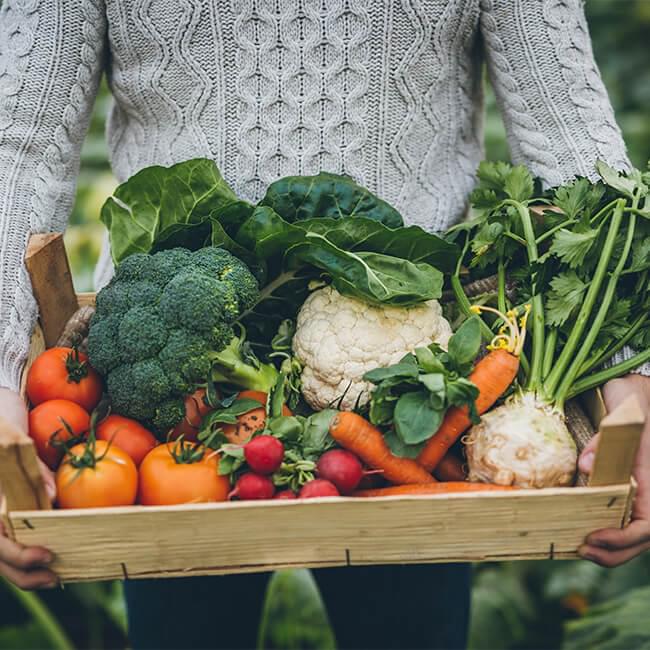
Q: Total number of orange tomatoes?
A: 2